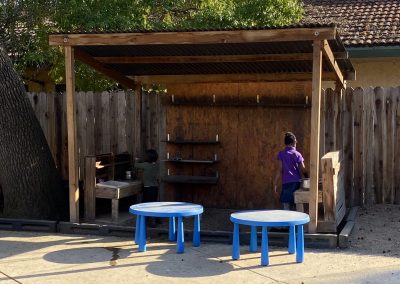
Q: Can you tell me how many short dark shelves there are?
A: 3